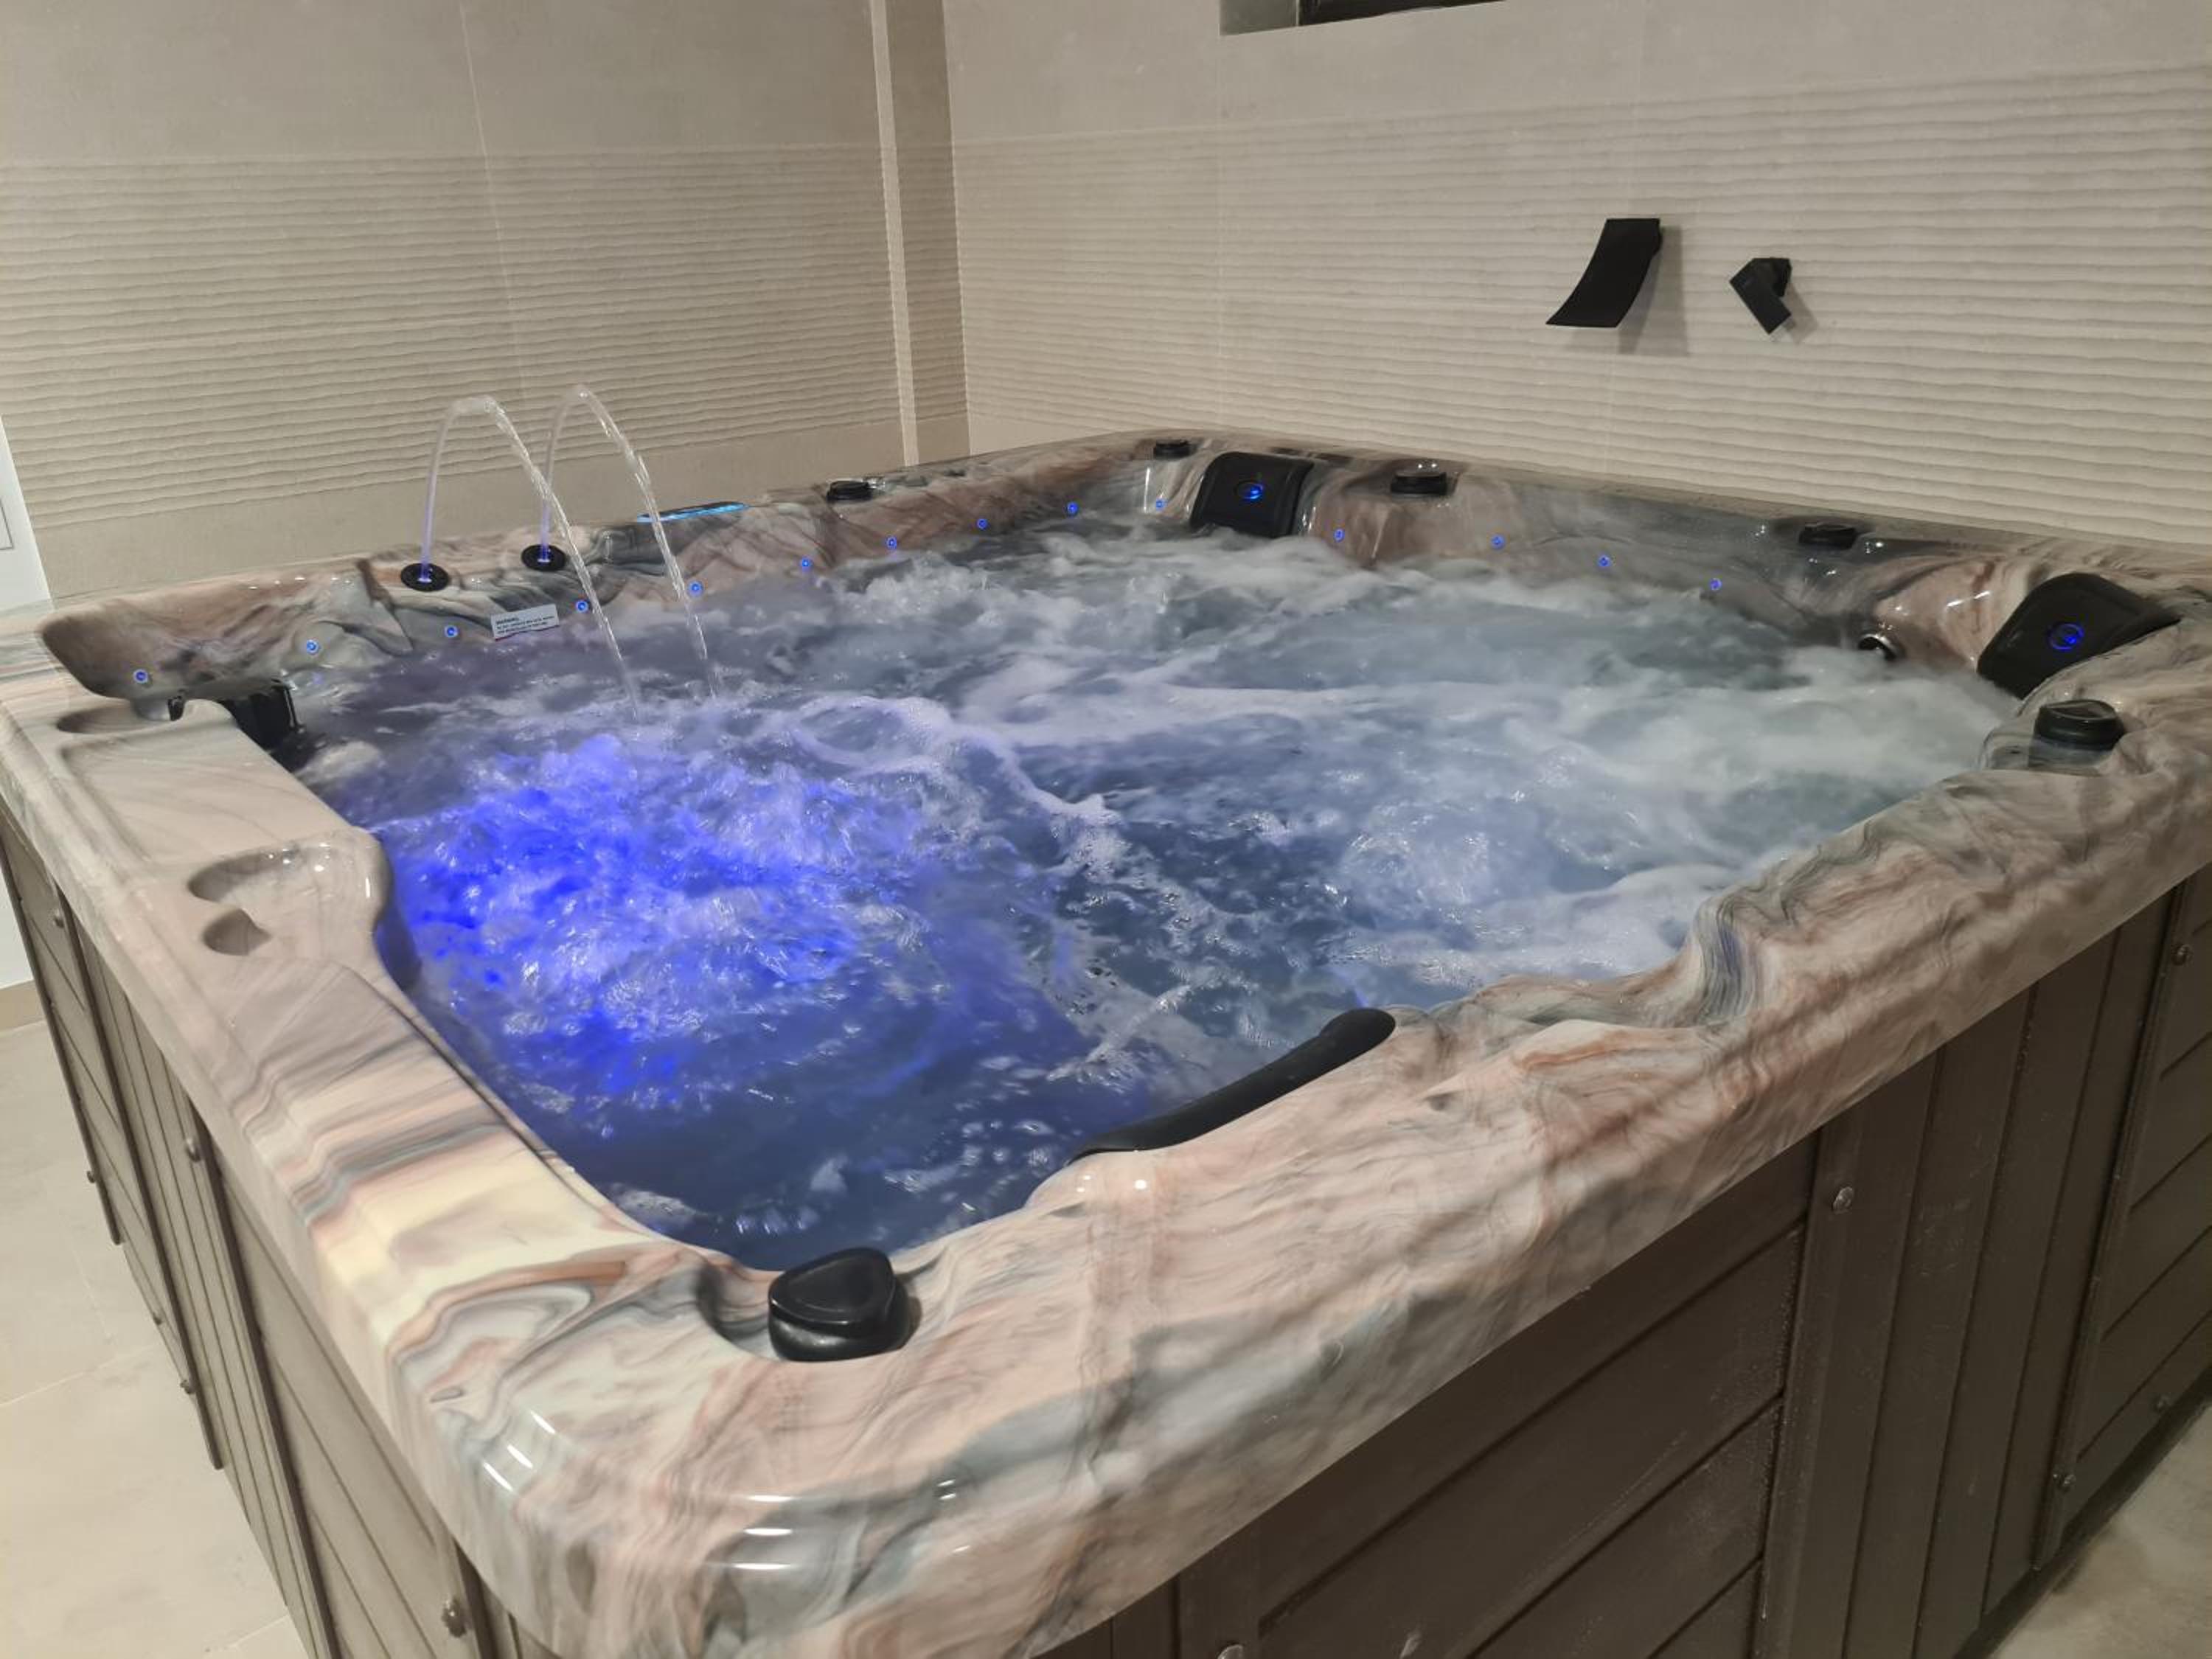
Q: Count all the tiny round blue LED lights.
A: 14